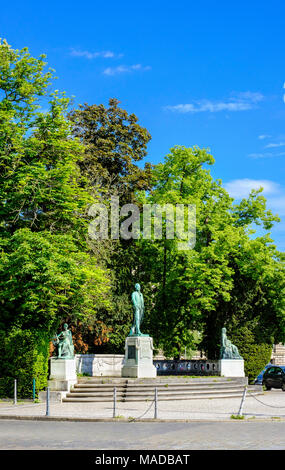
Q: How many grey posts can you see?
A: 5